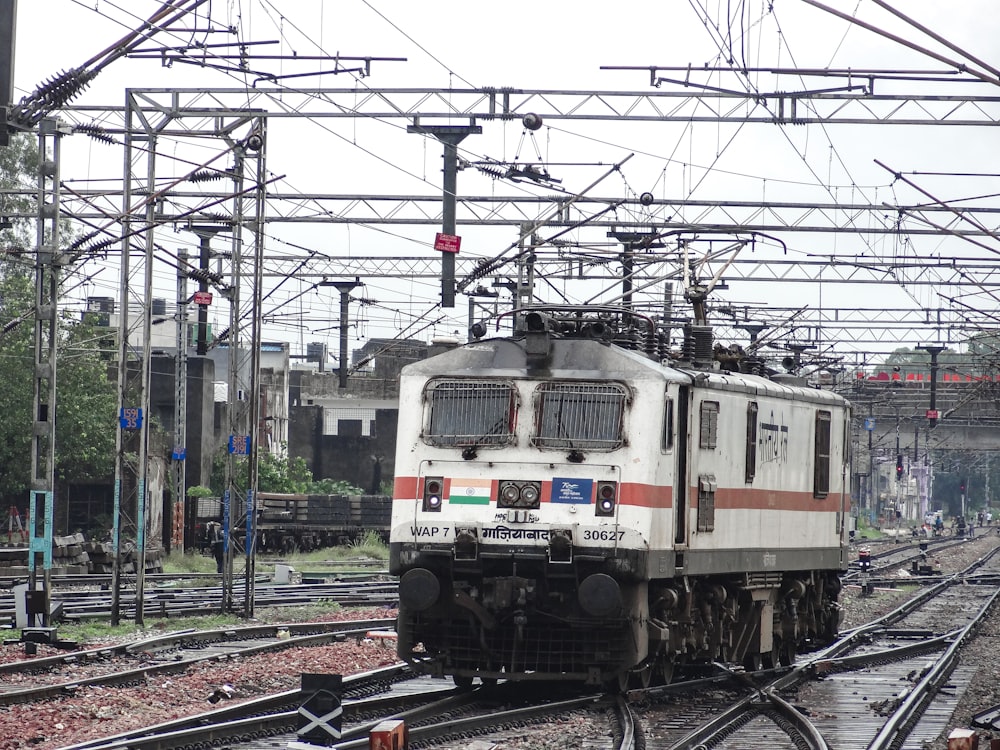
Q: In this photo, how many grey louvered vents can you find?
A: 2